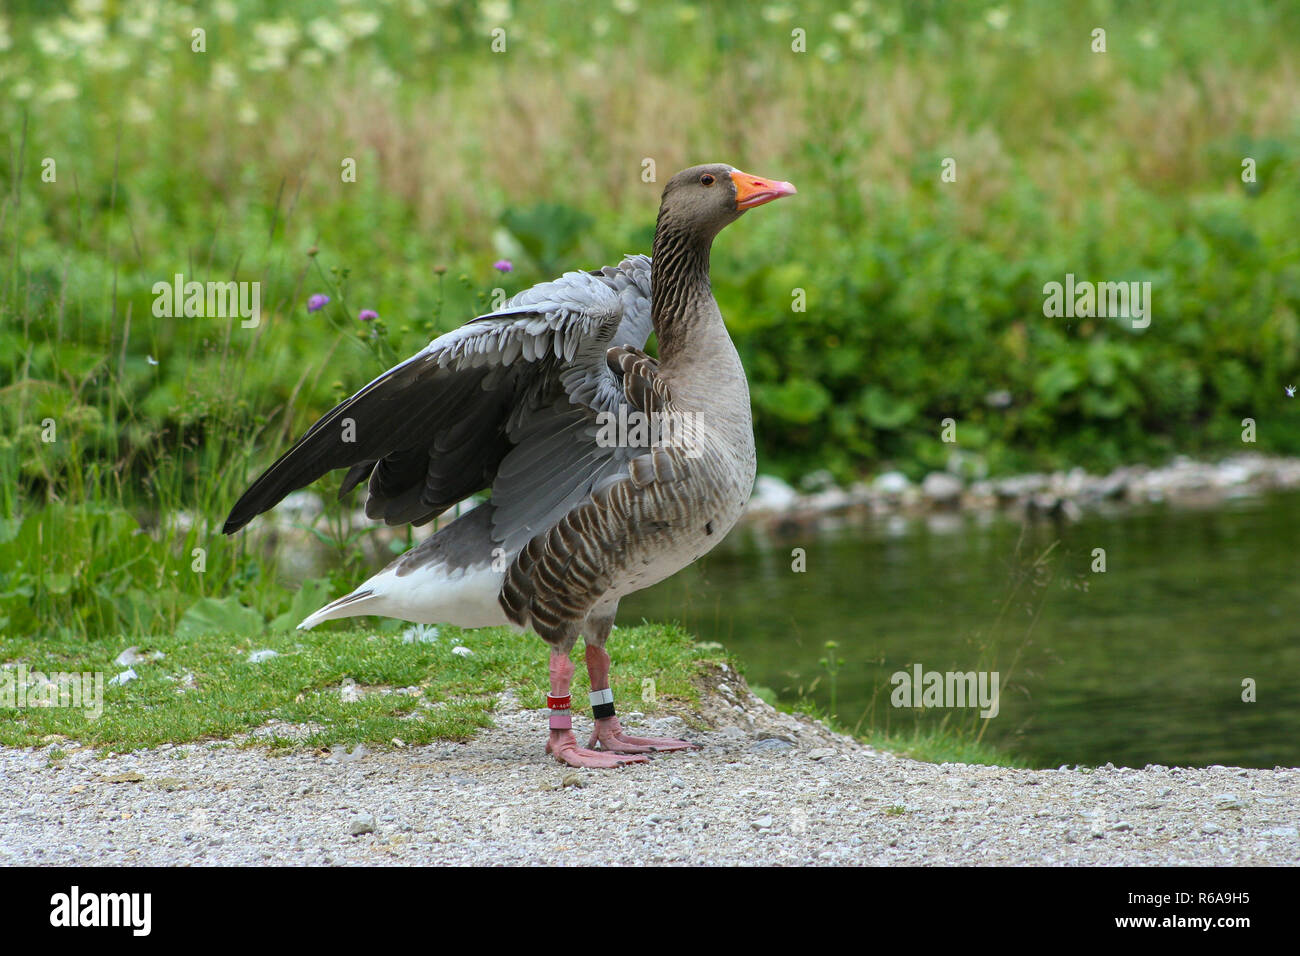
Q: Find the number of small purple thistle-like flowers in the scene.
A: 3